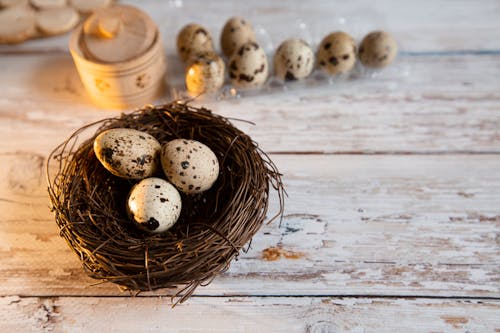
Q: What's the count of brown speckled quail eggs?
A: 10